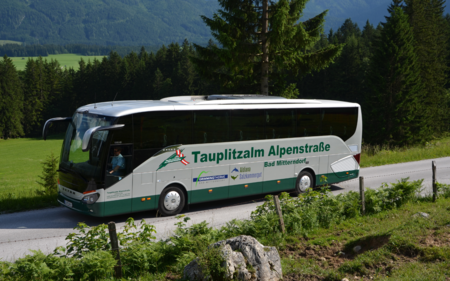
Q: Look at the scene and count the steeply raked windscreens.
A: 1